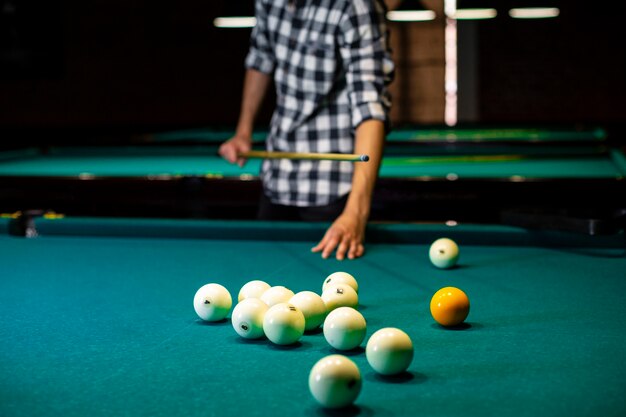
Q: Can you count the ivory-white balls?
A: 12